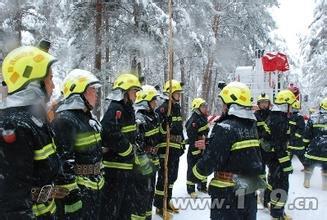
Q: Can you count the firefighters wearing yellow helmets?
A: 11